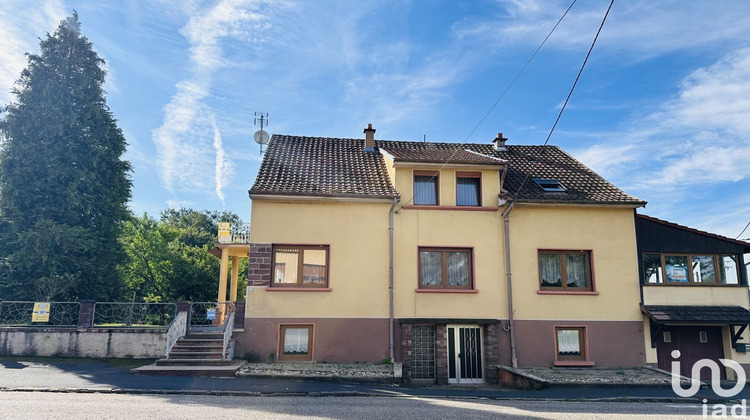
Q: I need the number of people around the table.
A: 0